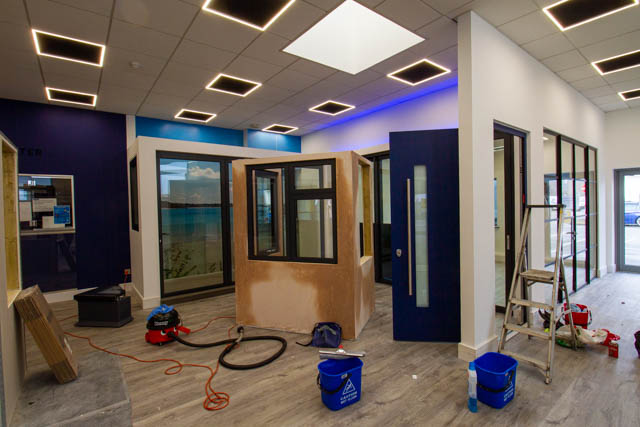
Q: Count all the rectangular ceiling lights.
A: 11